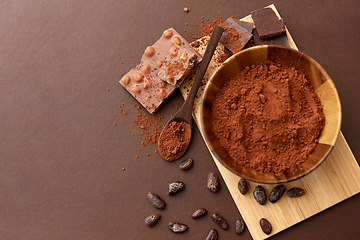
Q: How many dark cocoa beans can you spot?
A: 15